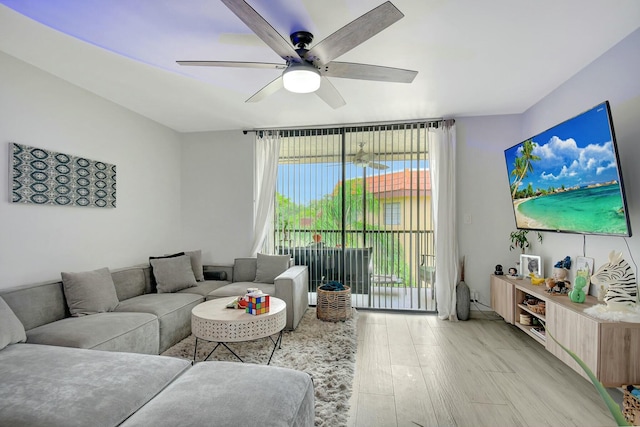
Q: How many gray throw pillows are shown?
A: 5